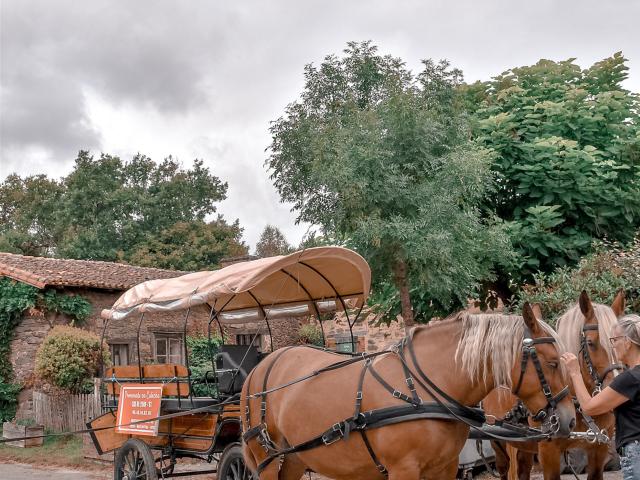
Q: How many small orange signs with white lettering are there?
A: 1